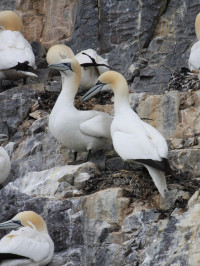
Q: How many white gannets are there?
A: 7